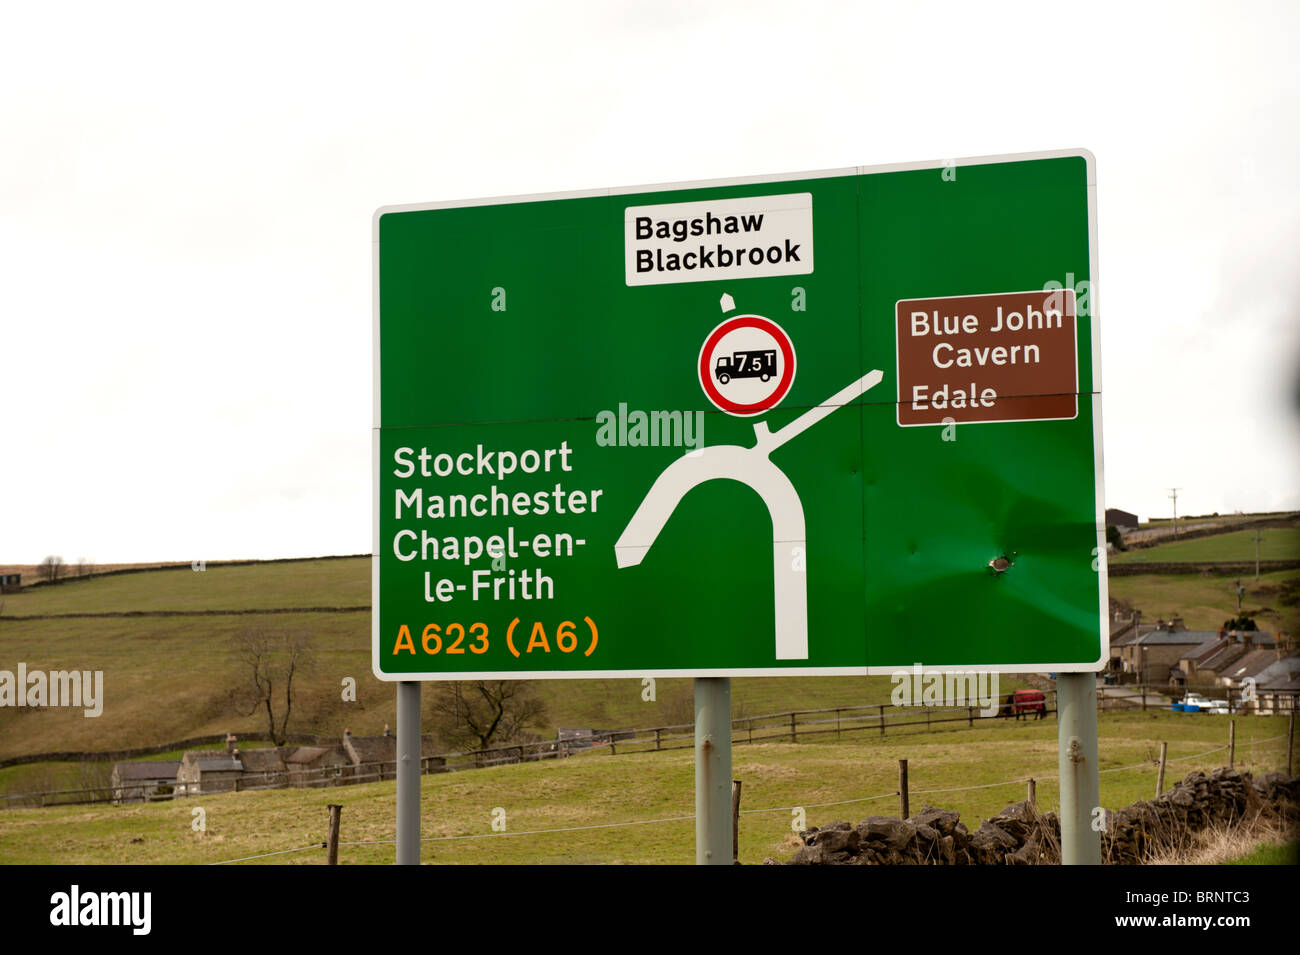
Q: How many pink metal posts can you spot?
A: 0